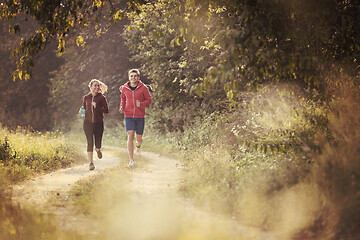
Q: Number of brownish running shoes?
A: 2